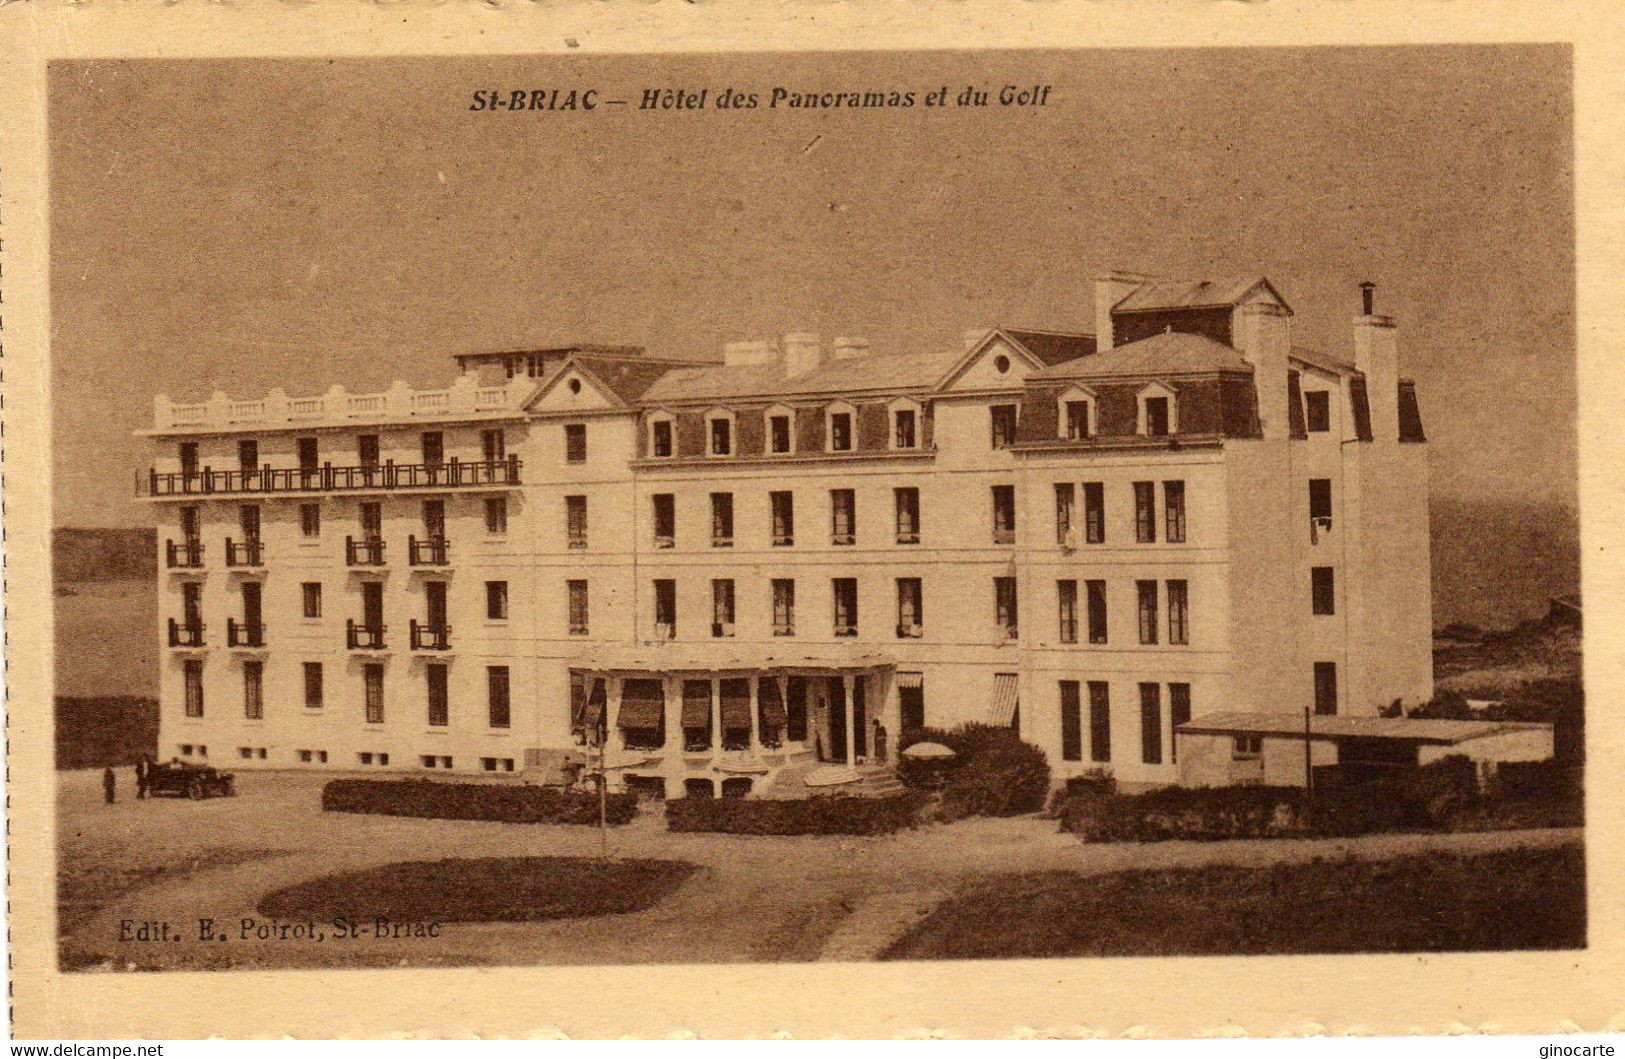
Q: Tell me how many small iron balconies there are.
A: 8